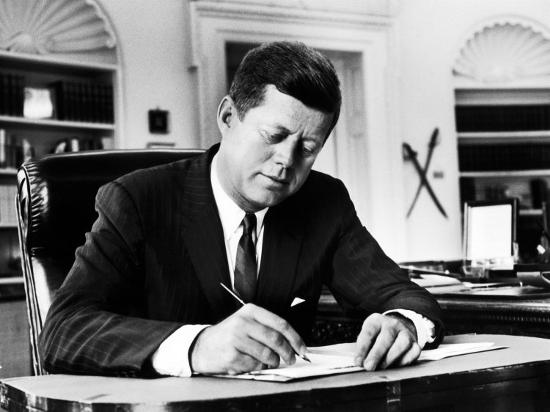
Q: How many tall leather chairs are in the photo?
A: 1